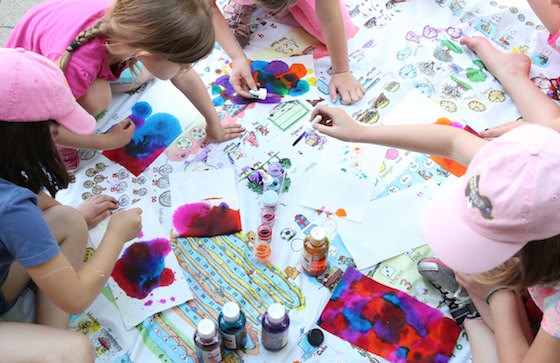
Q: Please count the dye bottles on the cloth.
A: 4